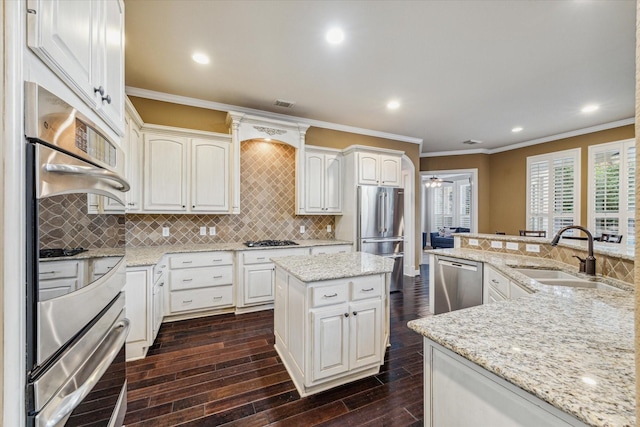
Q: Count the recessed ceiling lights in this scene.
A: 5